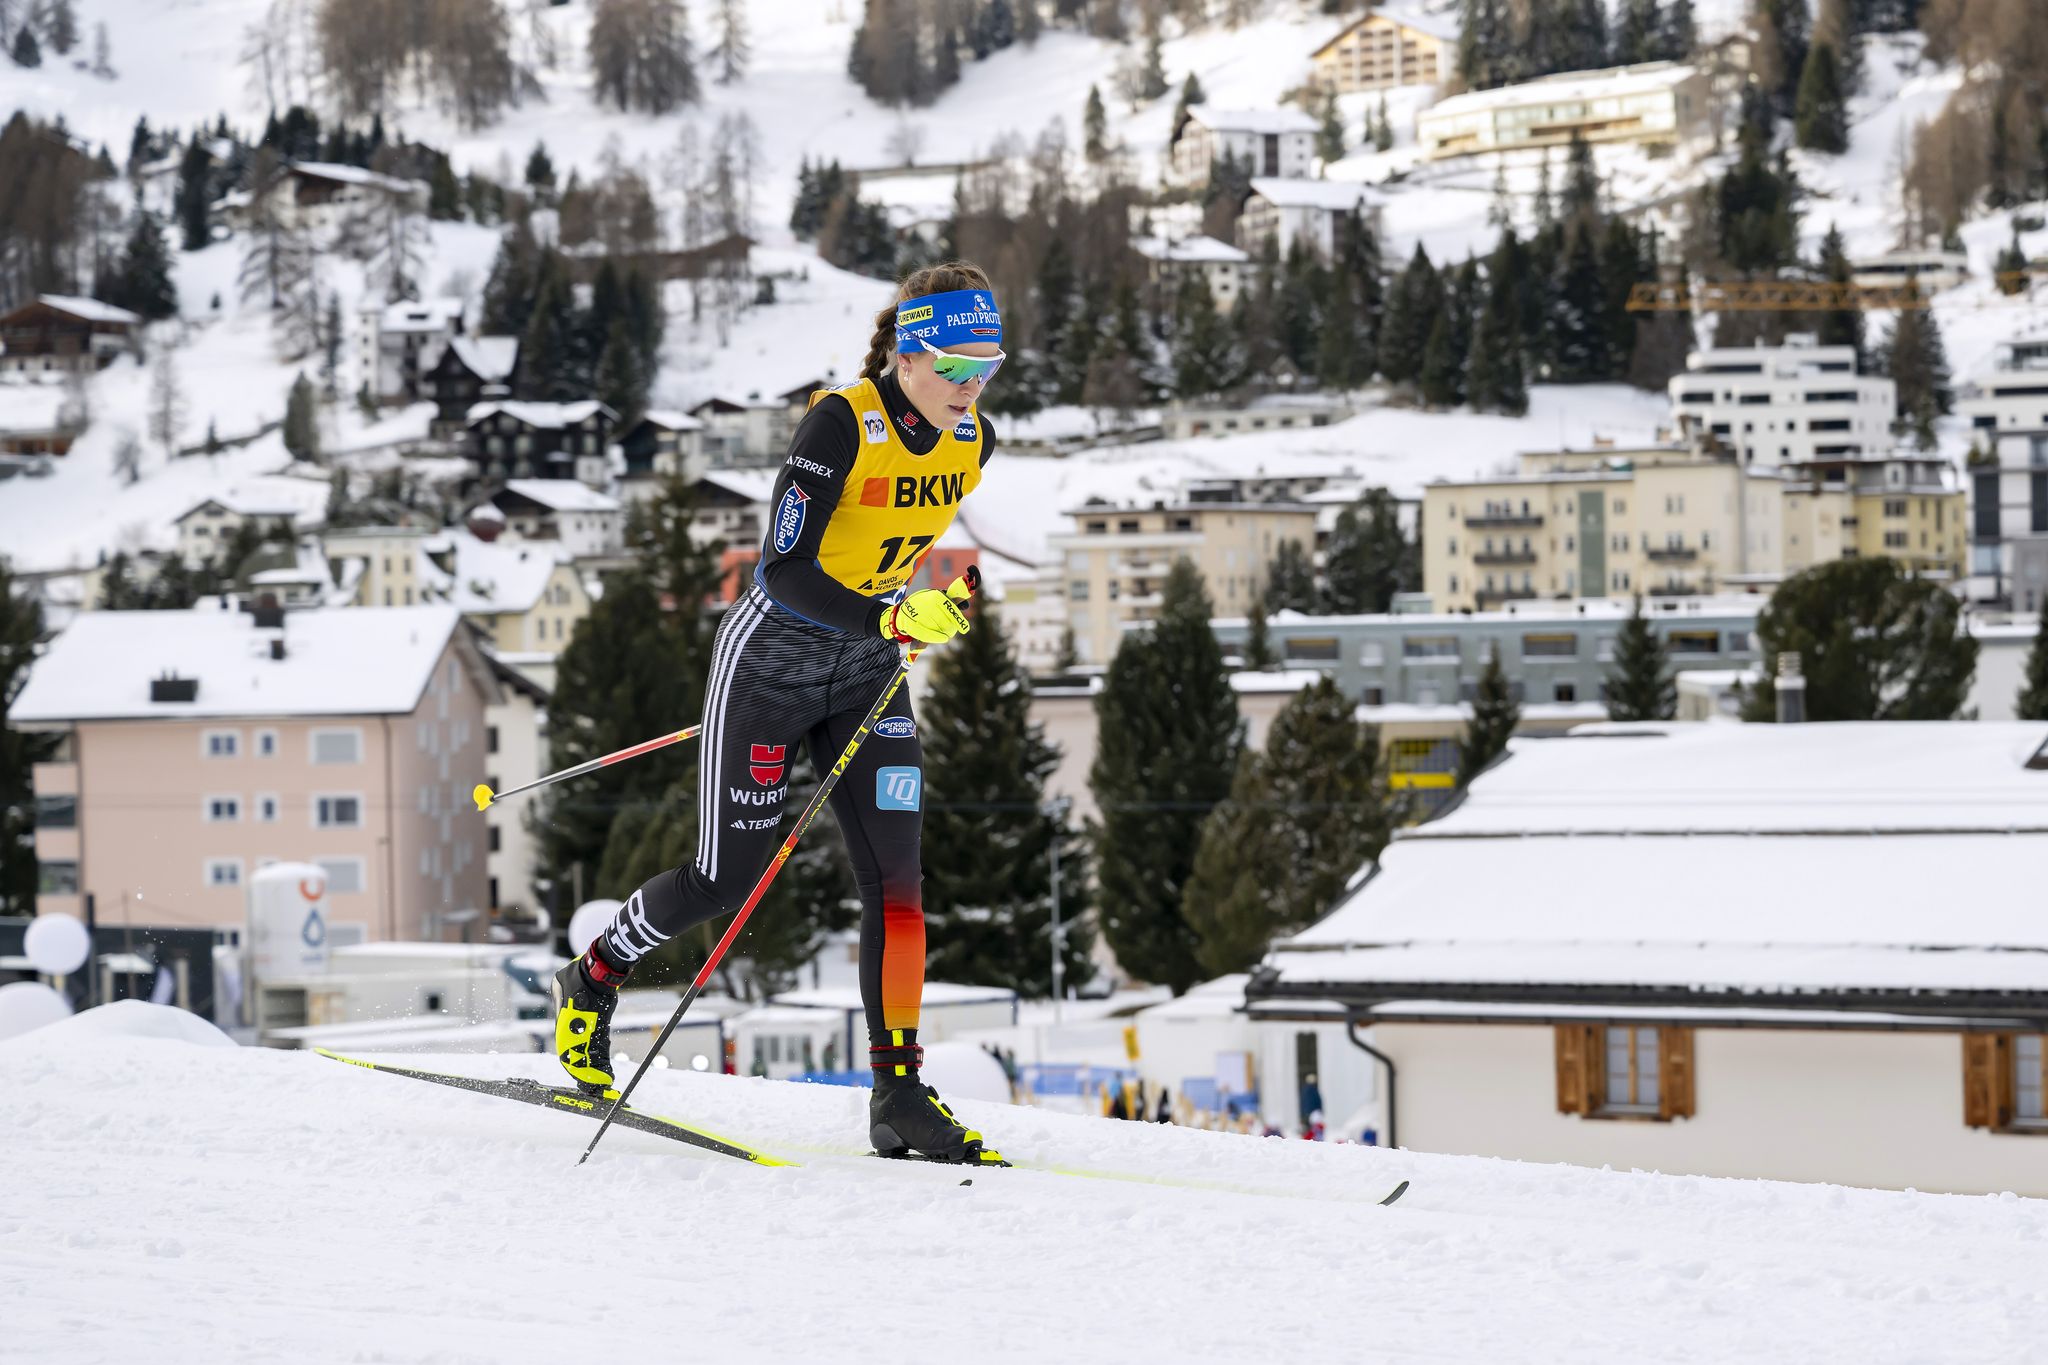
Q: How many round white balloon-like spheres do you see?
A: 4